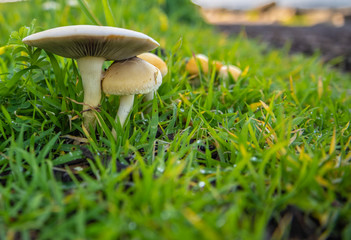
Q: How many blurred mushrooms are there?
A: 3